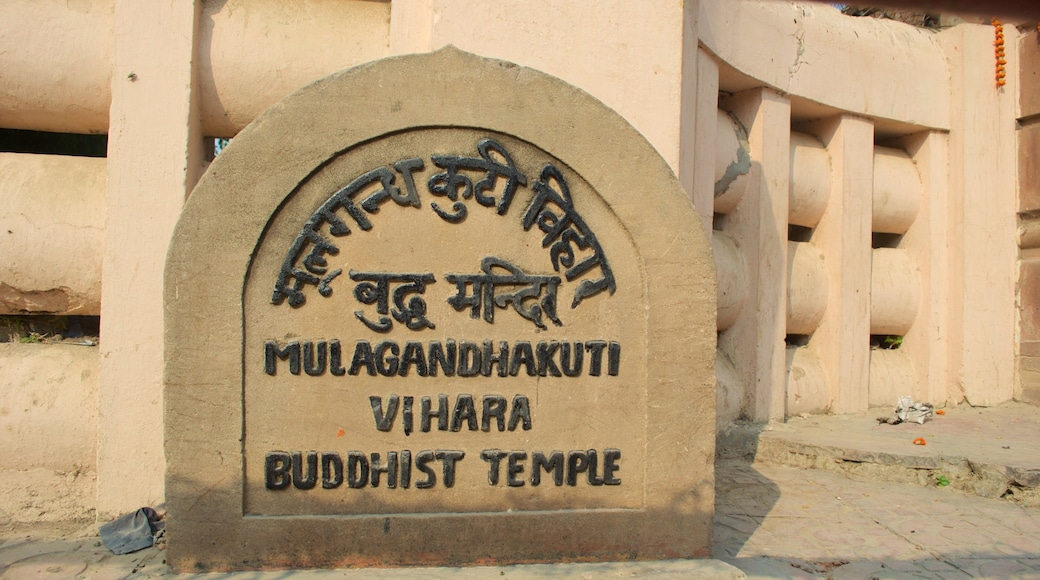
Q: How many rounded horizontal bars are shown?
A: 13